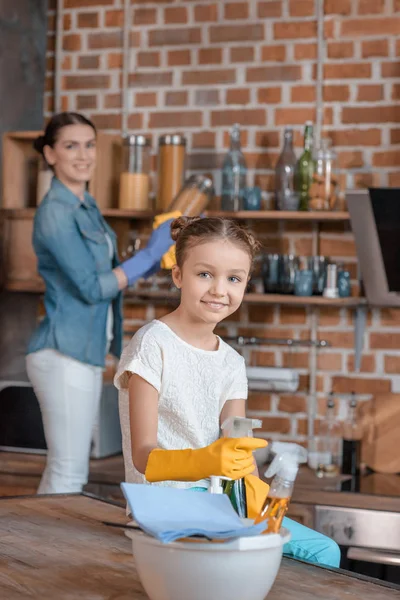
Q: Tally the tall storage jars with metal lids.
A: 3